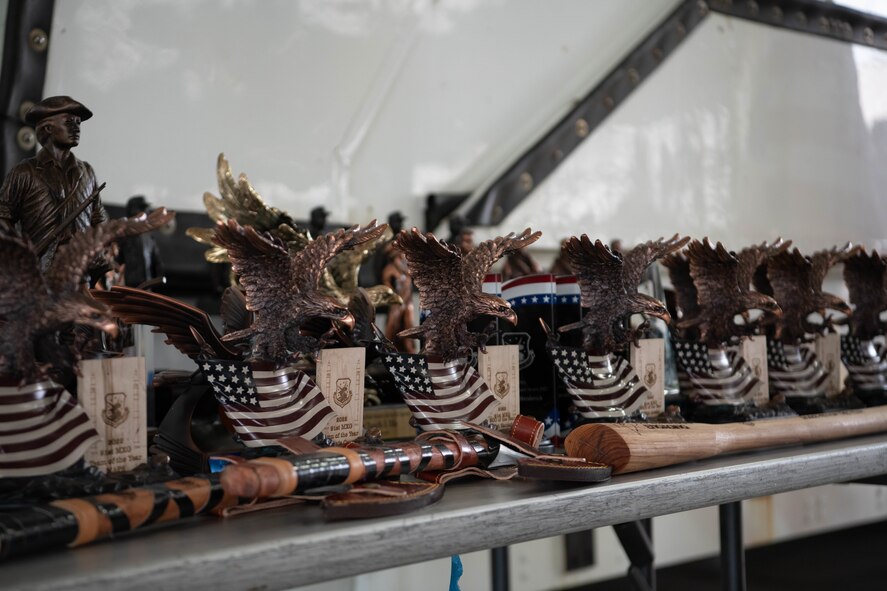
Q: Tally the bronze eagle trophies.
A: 7